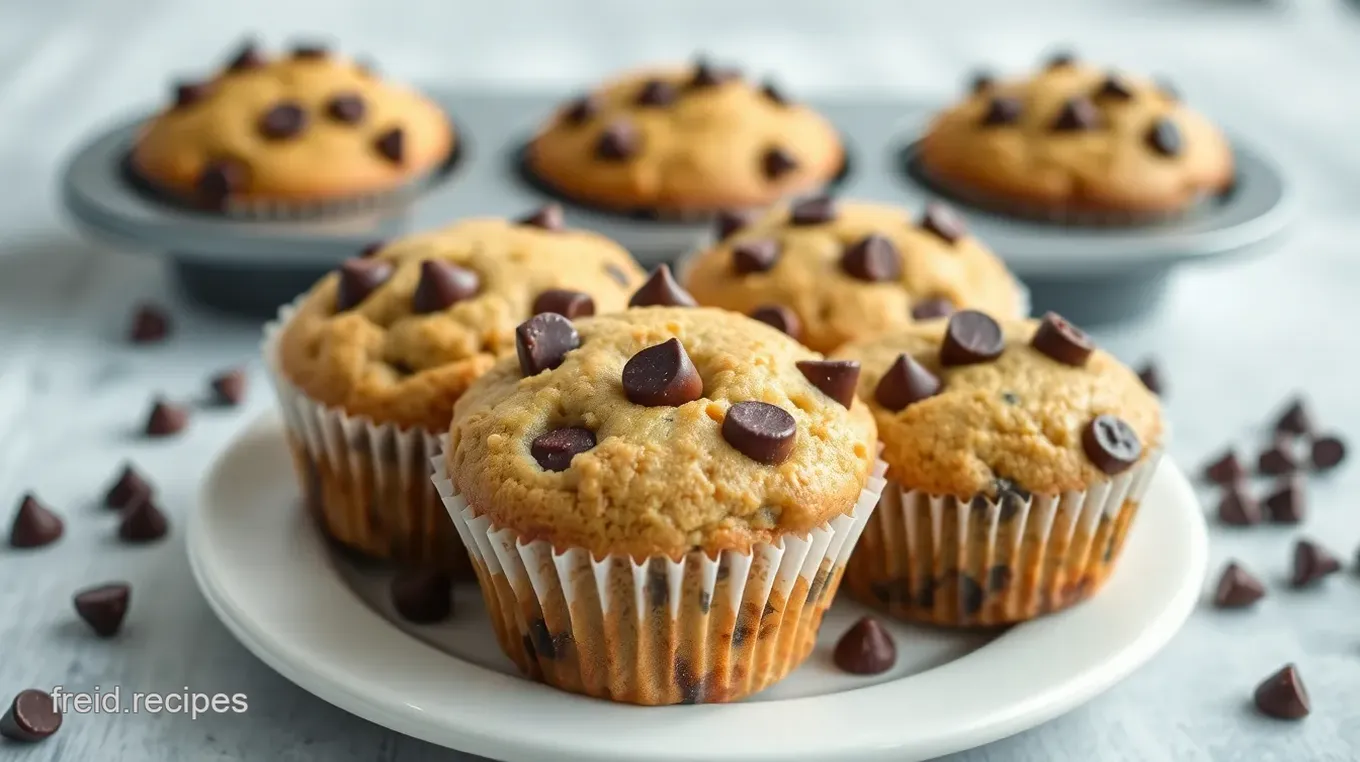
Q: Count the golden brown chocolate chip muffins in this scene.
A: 7